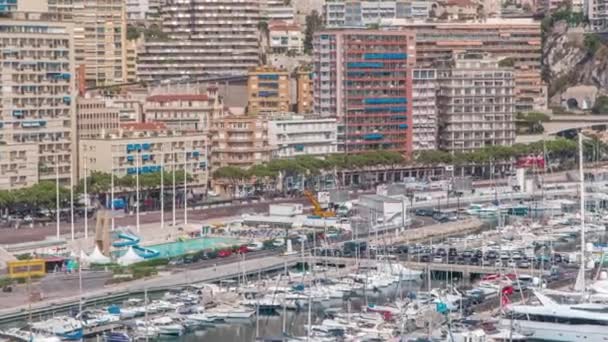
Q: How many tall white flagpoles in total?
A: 8